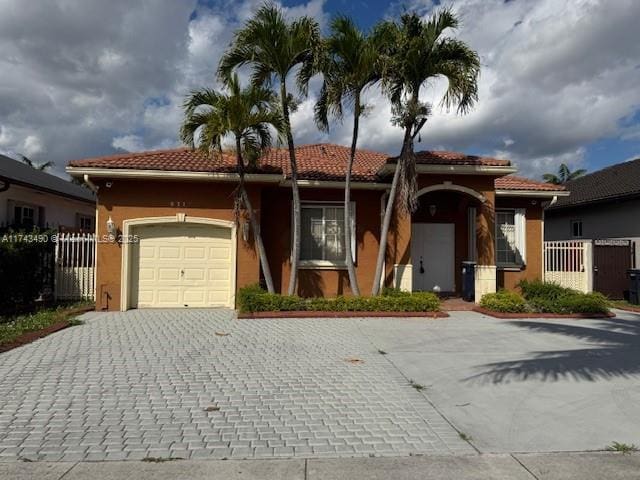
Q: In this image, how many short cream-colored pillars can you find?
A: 2